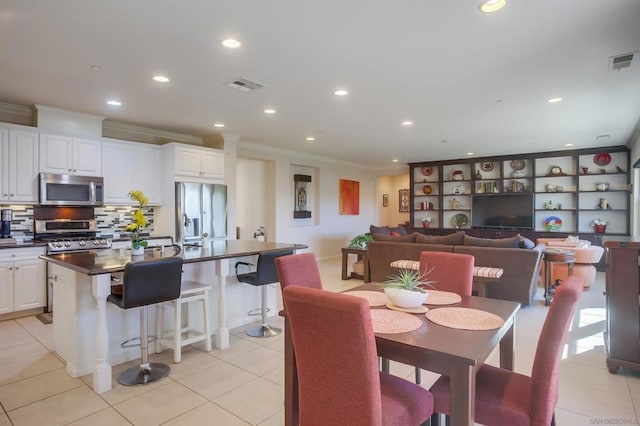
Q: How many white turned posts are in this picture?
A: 2